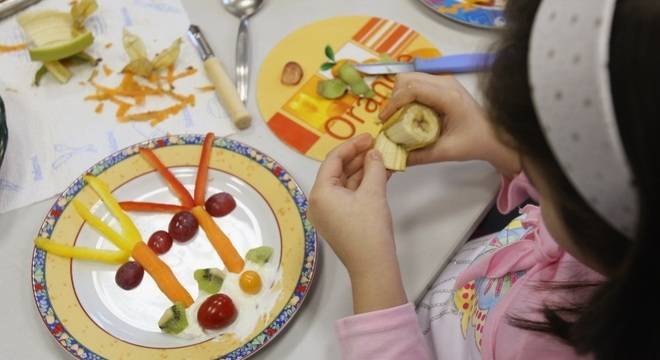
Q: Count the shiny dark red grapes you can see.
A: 4